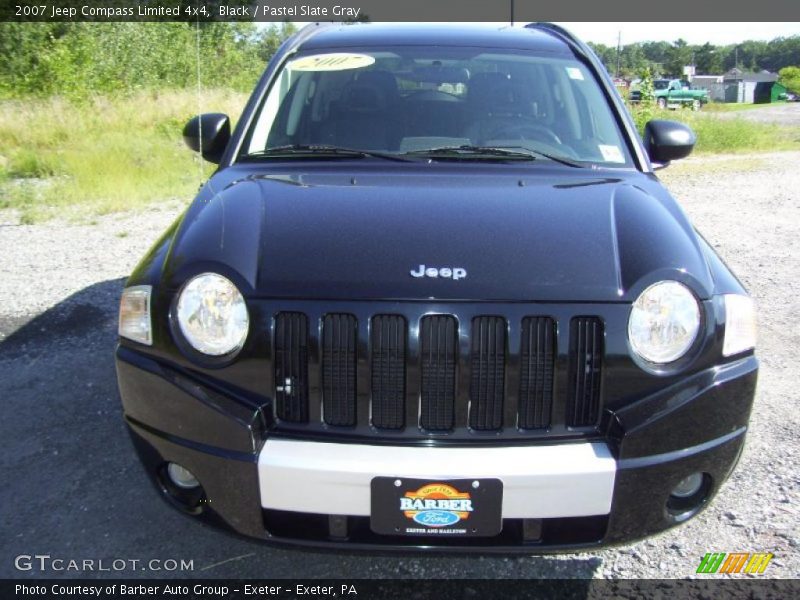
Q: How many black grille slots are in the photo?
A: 7